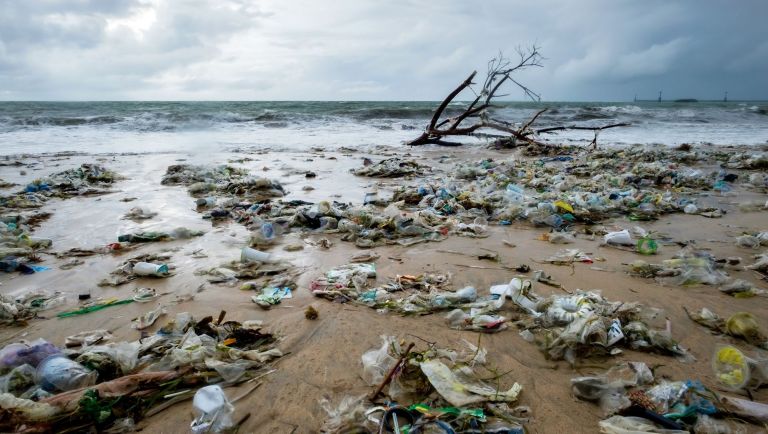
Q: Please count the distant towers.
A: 3